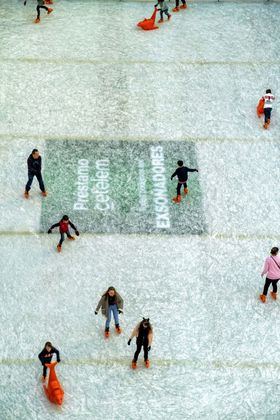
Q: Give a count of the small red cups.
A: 0